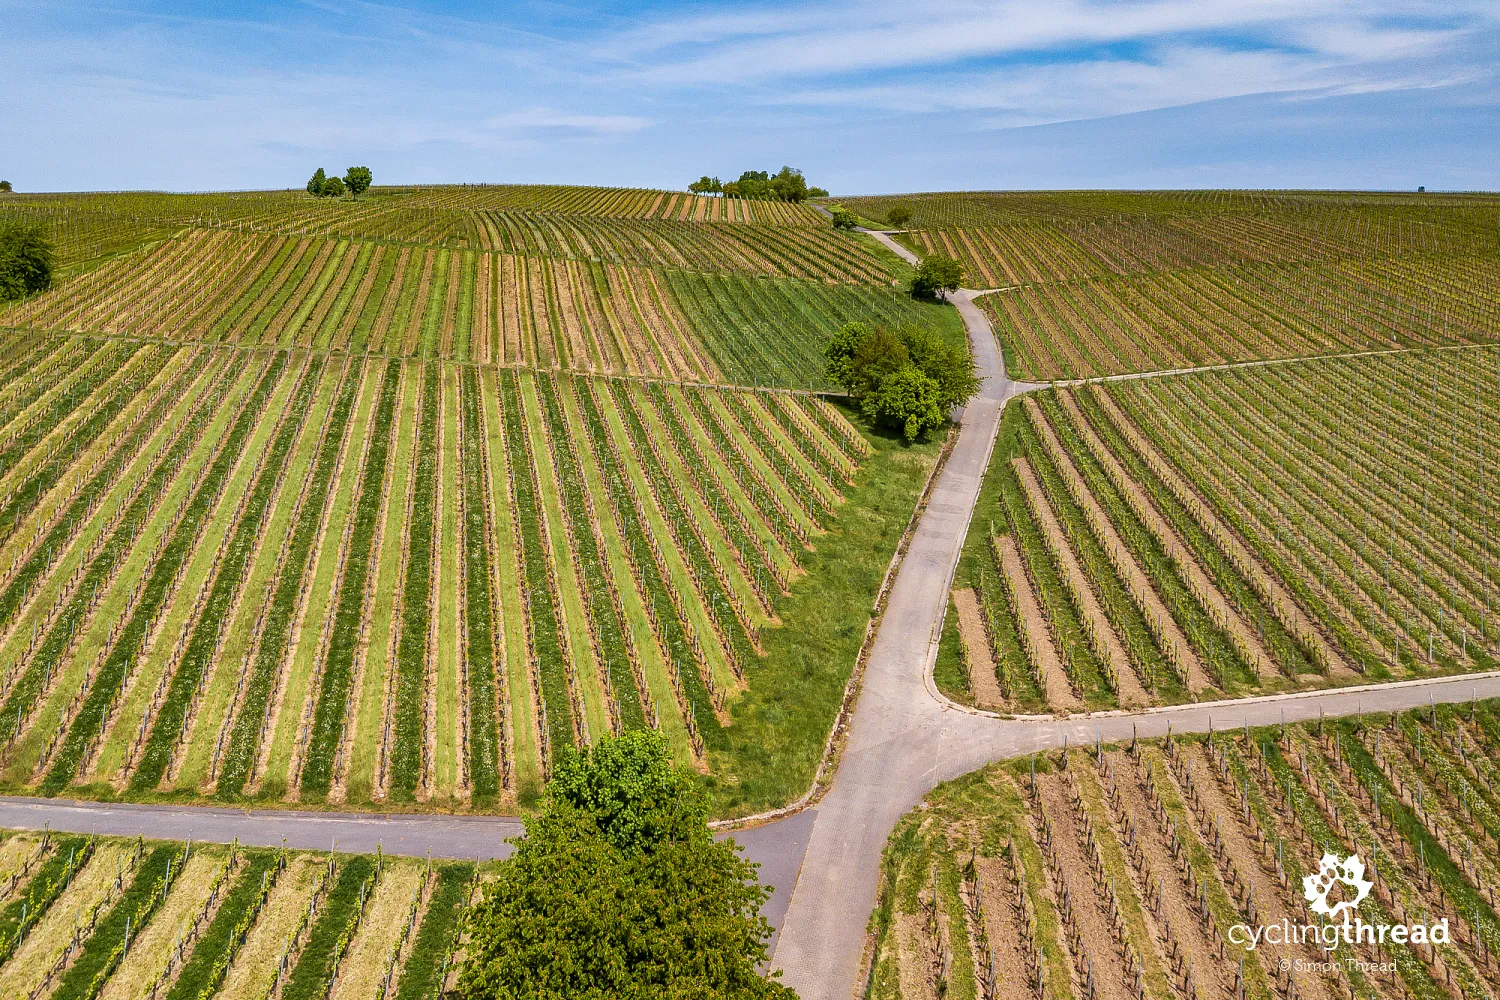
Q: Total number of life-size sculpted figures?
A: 0